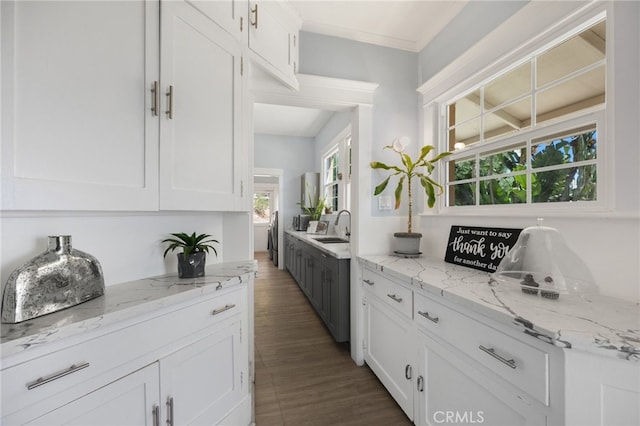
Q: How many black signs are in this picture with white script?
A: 1